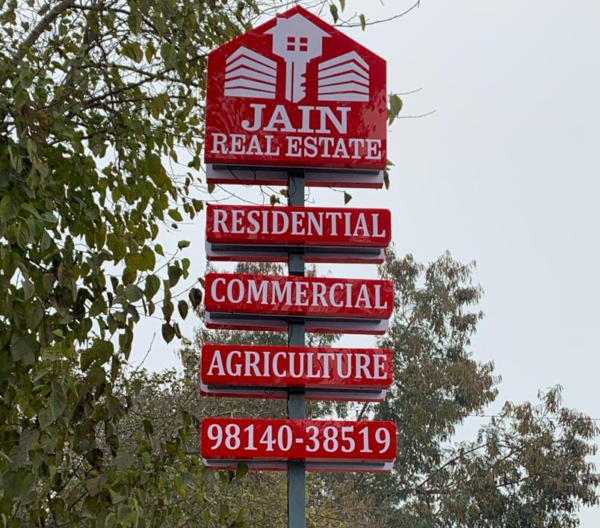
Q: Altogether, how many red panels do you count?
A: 5